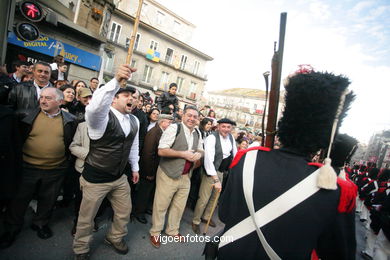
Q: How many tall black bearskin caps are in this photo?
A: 2